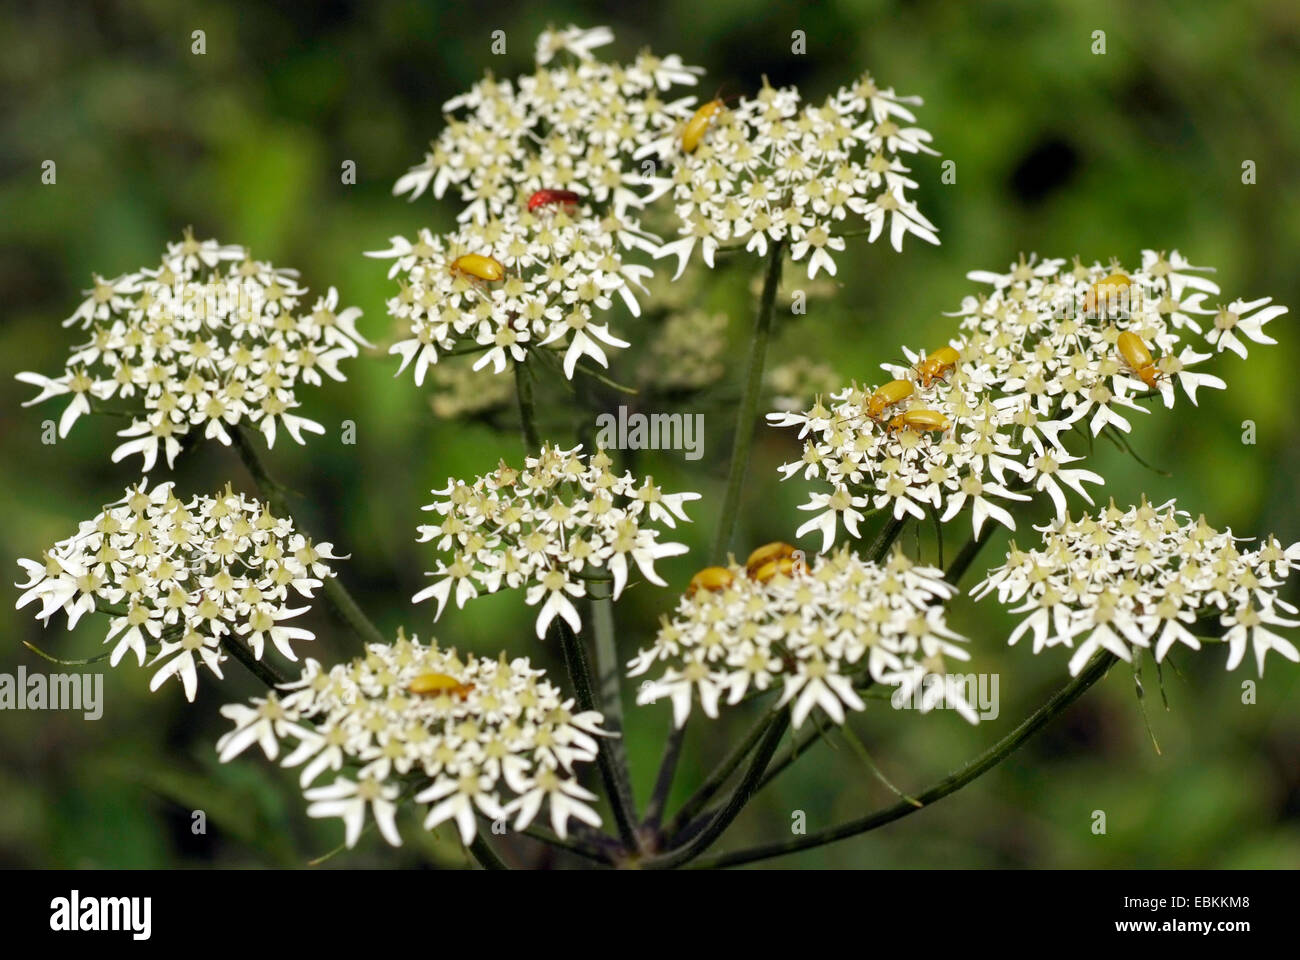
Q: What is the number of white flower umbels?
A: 11